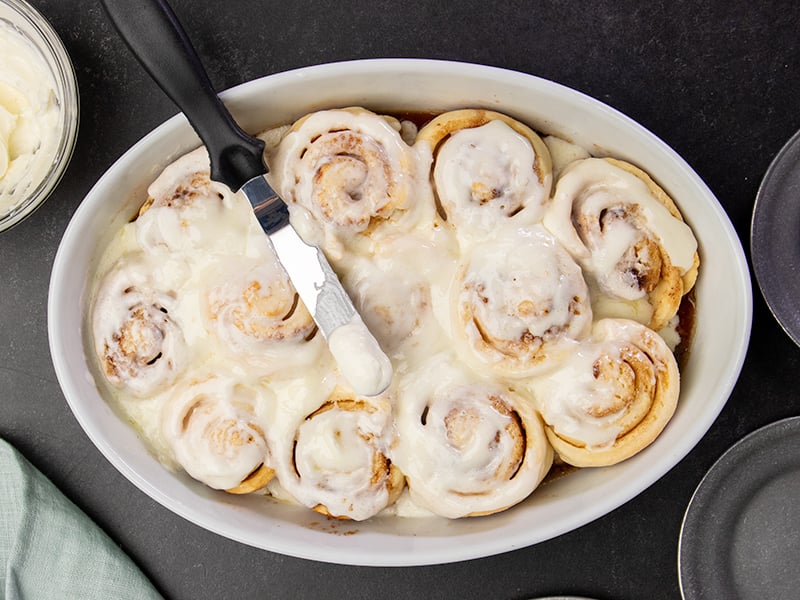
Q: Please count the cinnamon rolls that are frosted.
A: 12